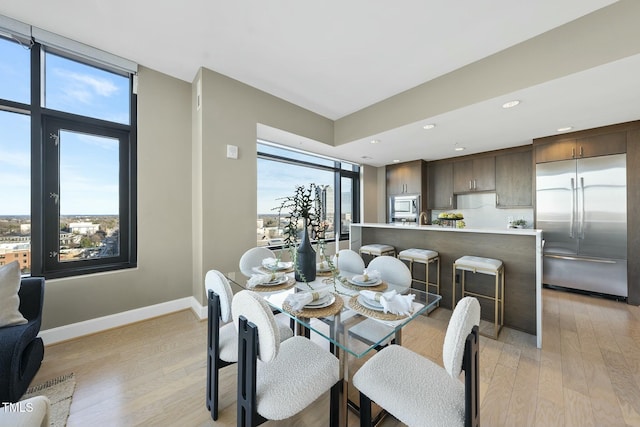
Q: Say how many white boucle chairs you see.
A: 6